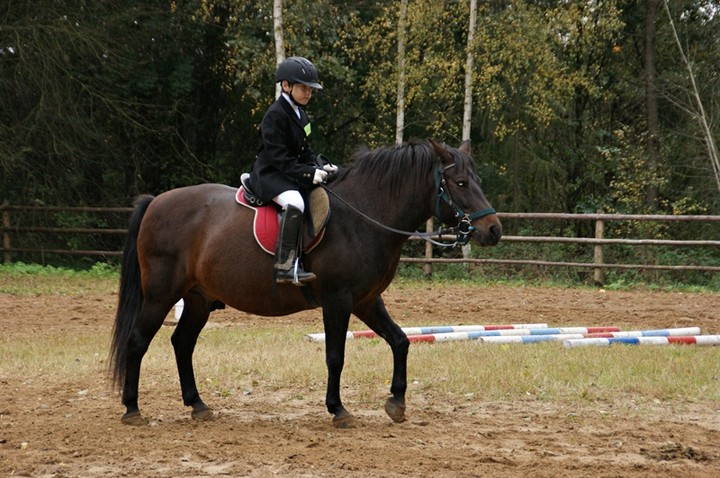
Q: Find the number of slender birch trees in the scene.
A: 3